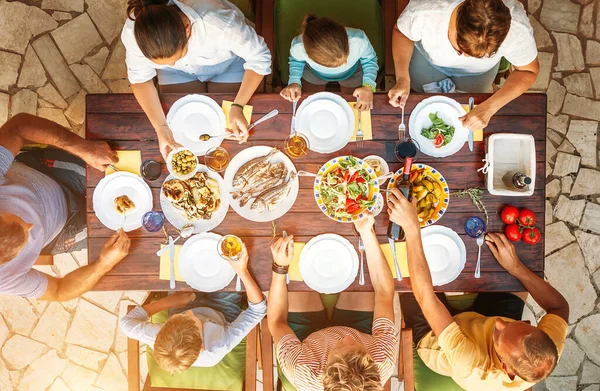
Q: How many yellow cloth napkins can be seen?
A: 7